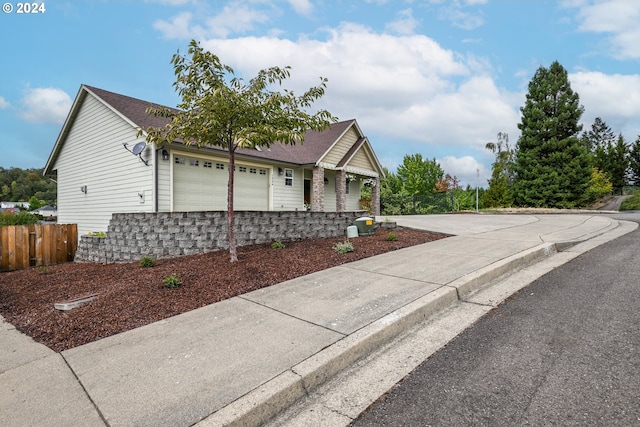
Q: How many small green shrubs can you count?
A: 5